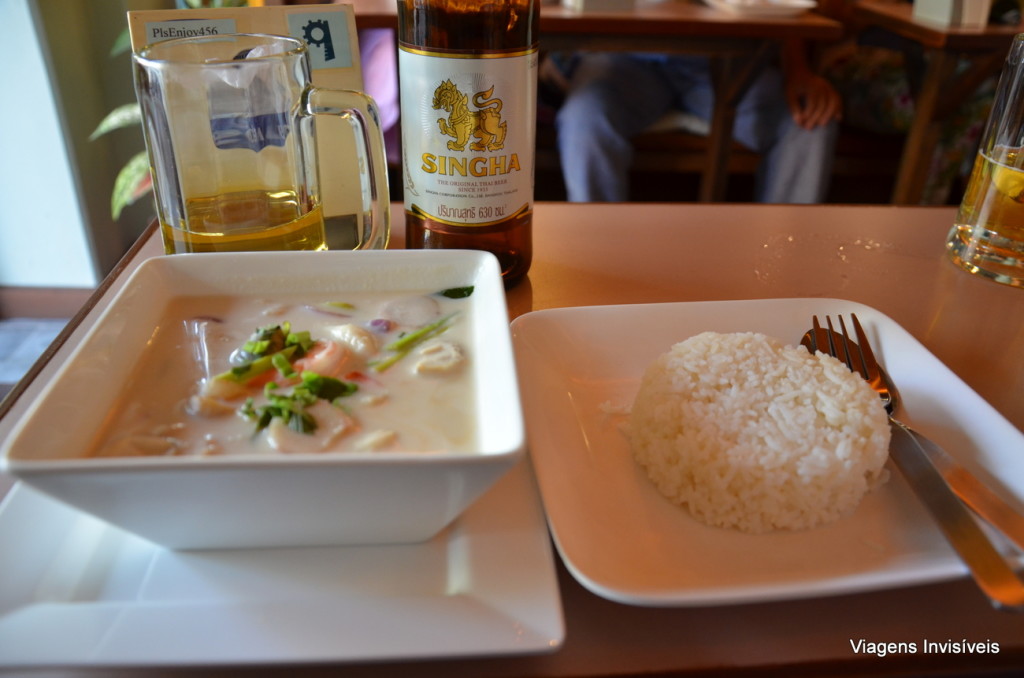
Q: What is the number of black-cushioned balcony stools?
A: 0